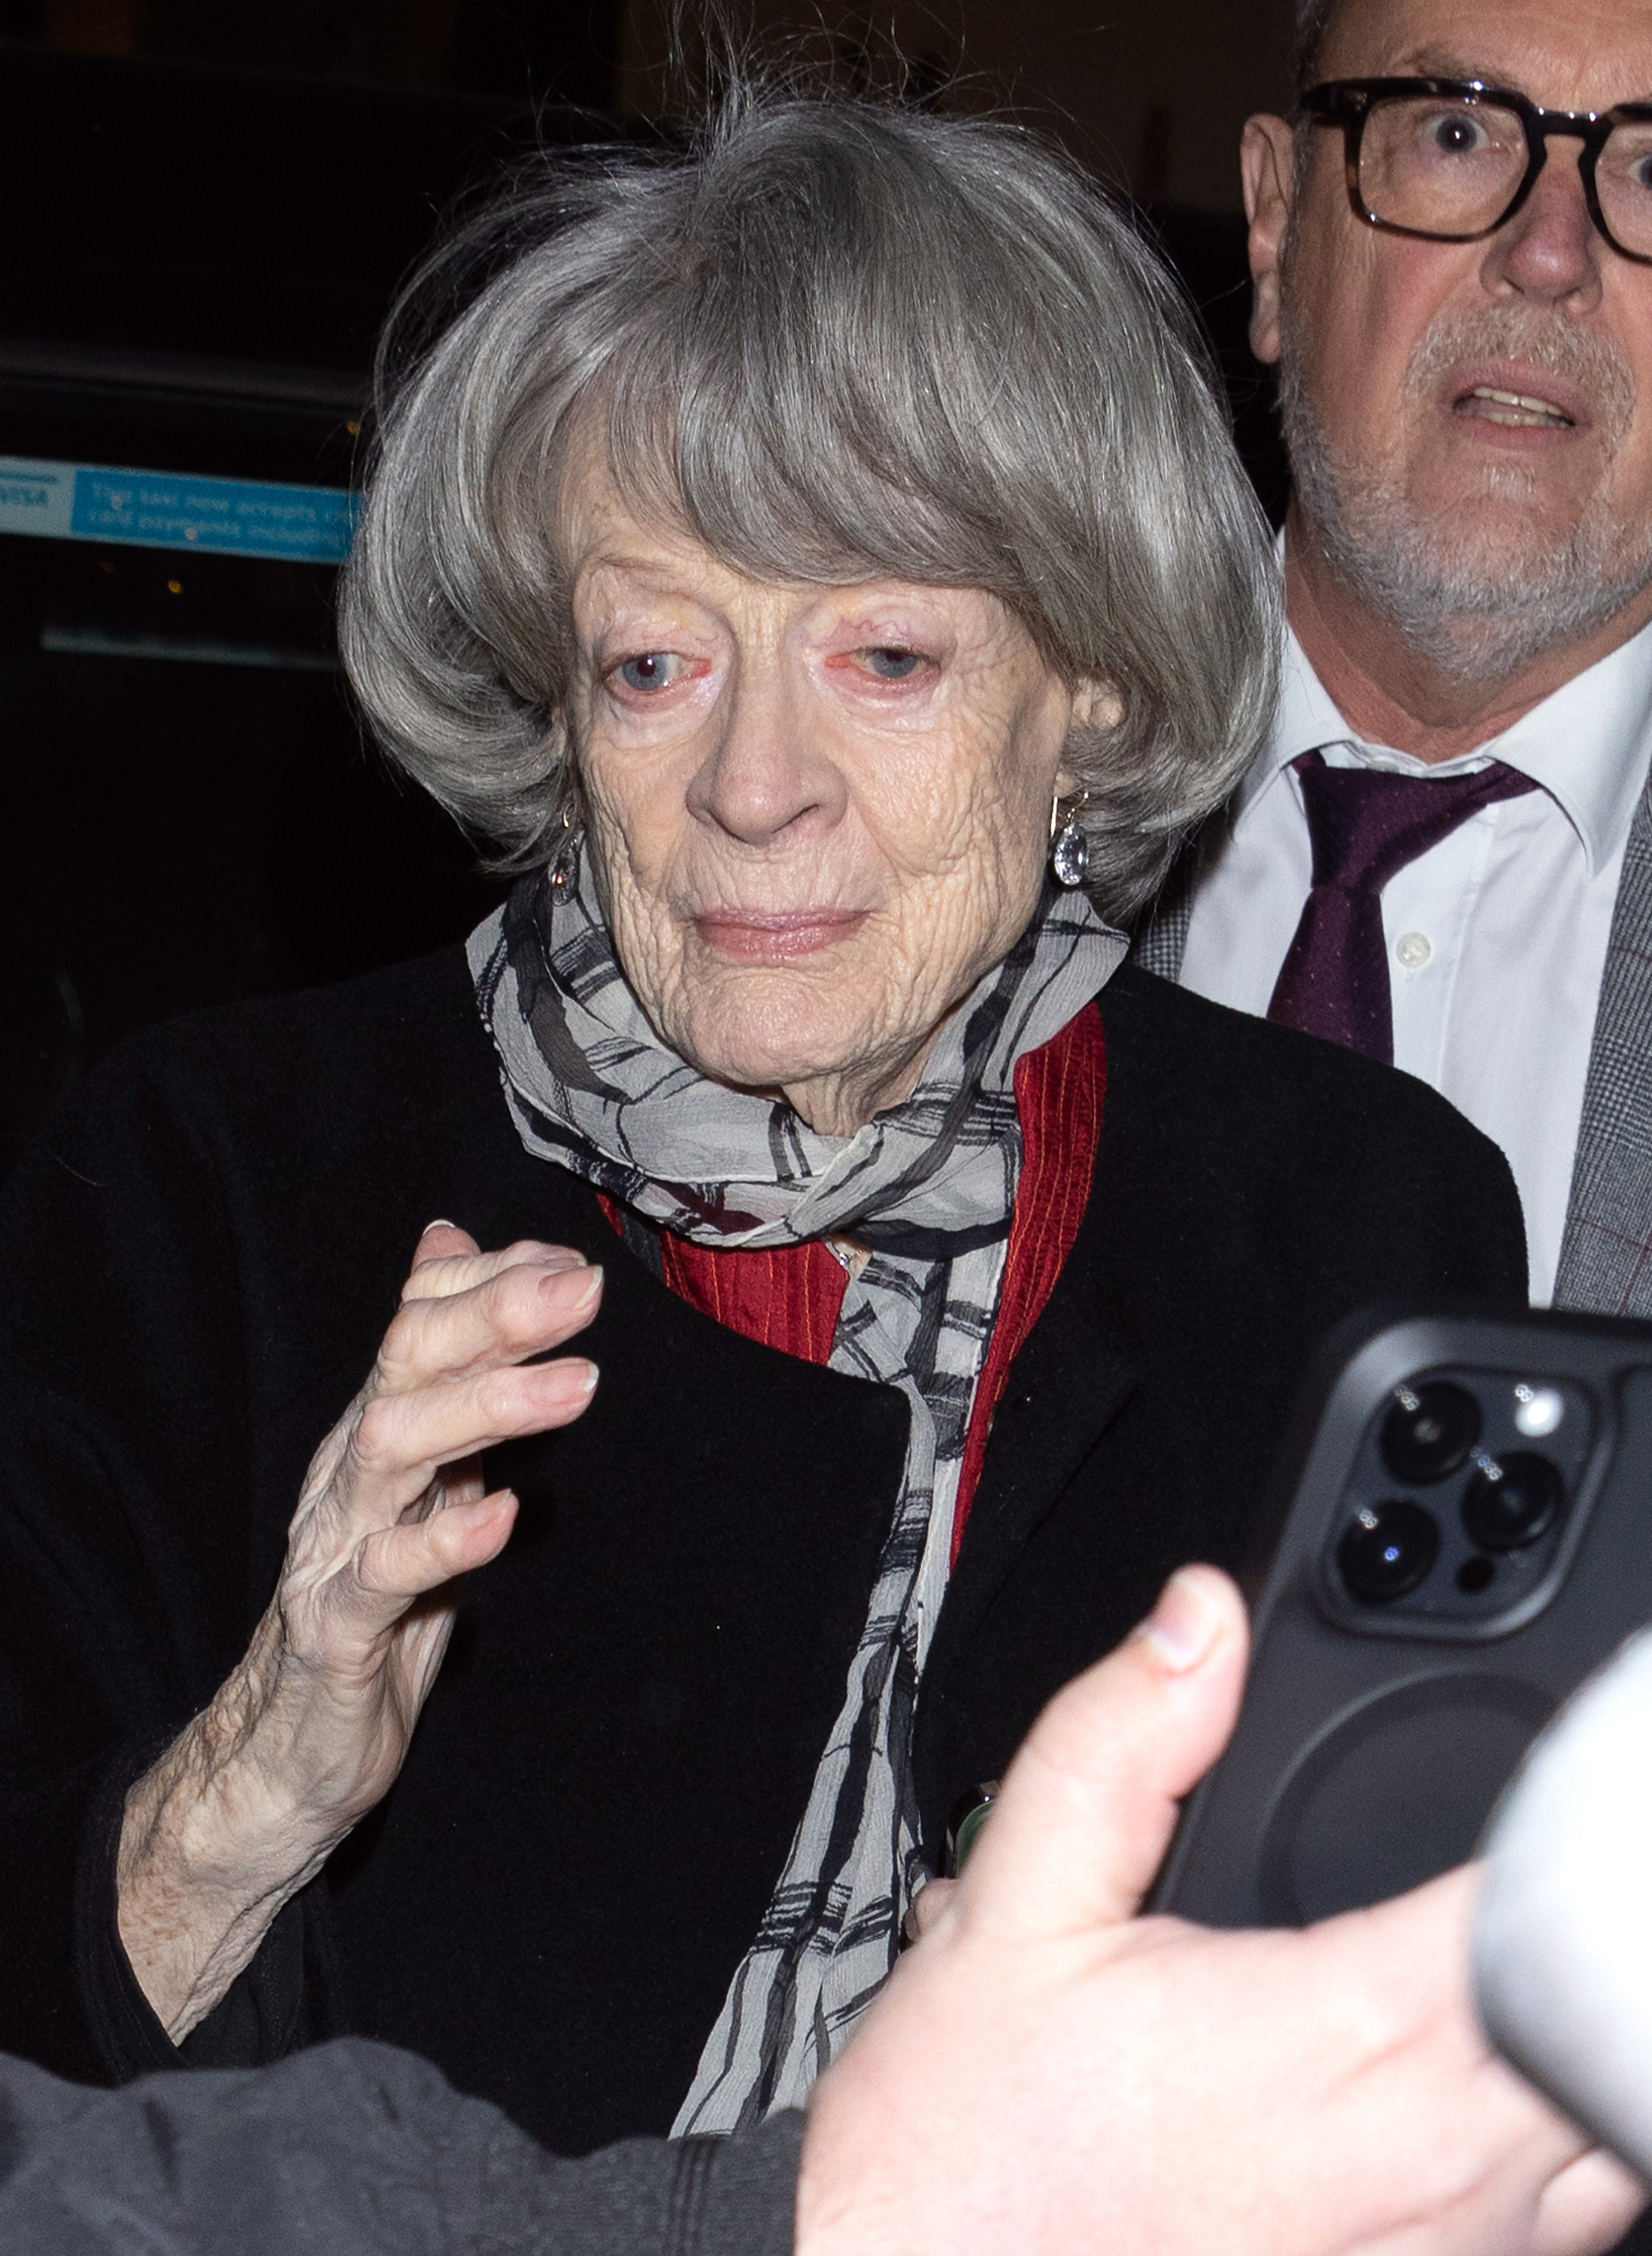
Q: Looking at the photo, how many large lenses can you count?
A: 3